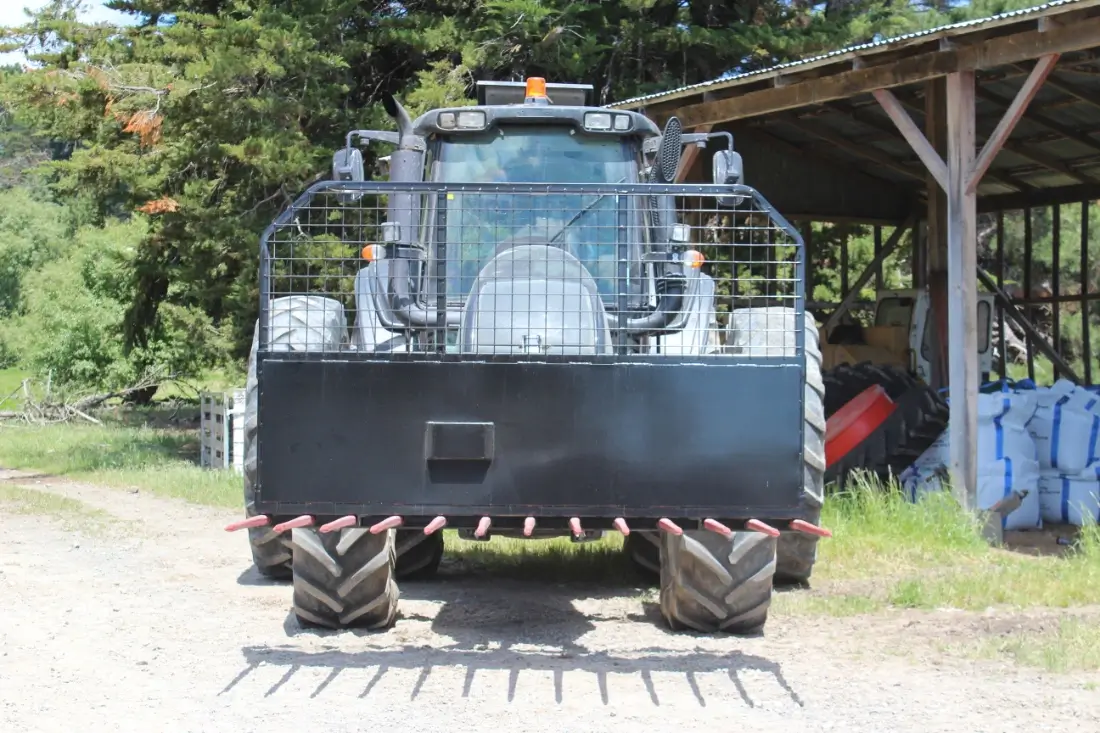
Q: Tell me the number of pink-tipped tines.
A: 13